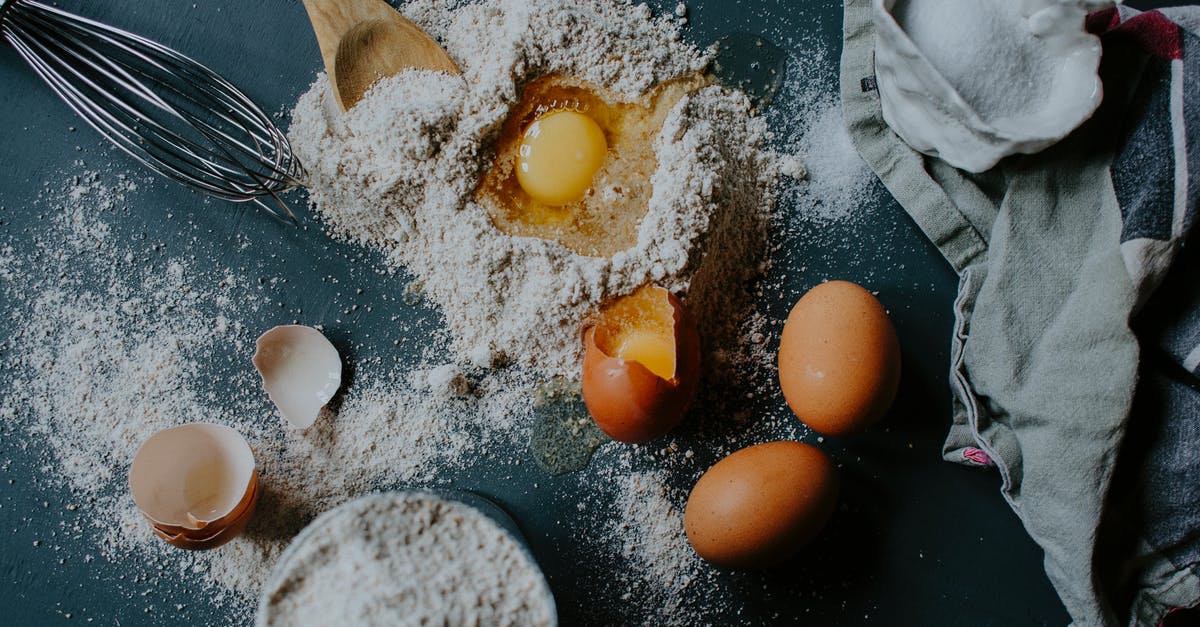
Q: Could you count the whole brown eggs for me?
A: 2